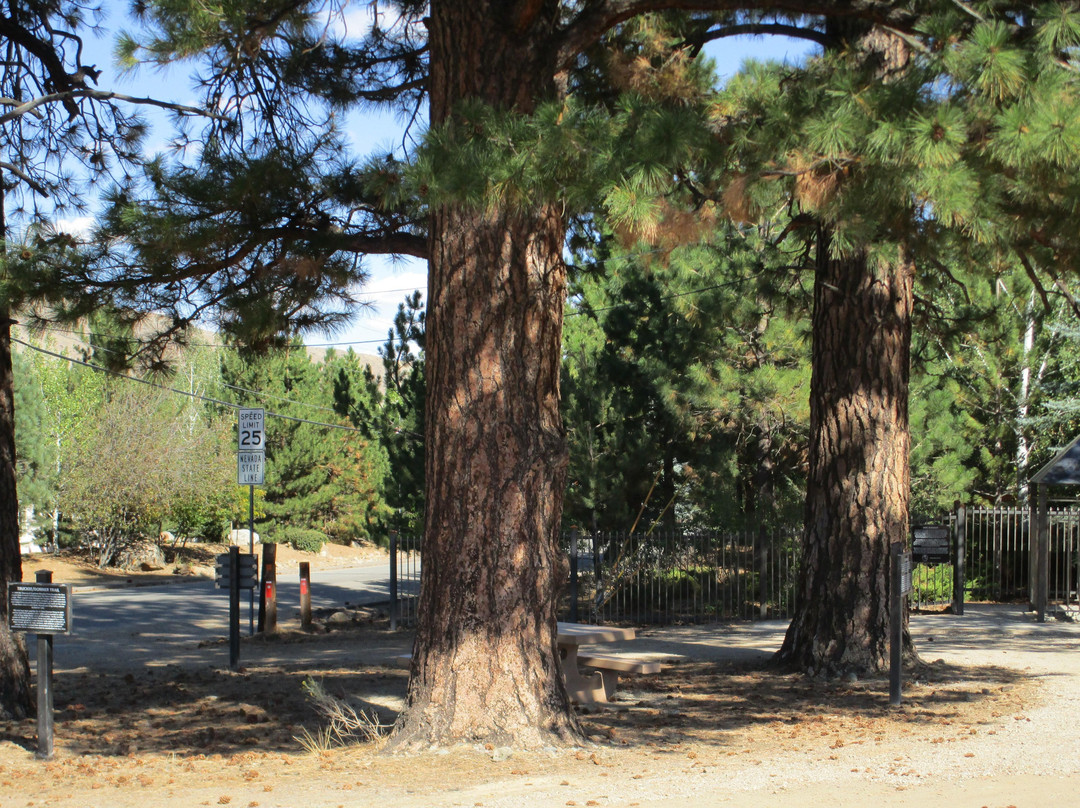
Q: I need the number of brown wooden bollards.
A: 2